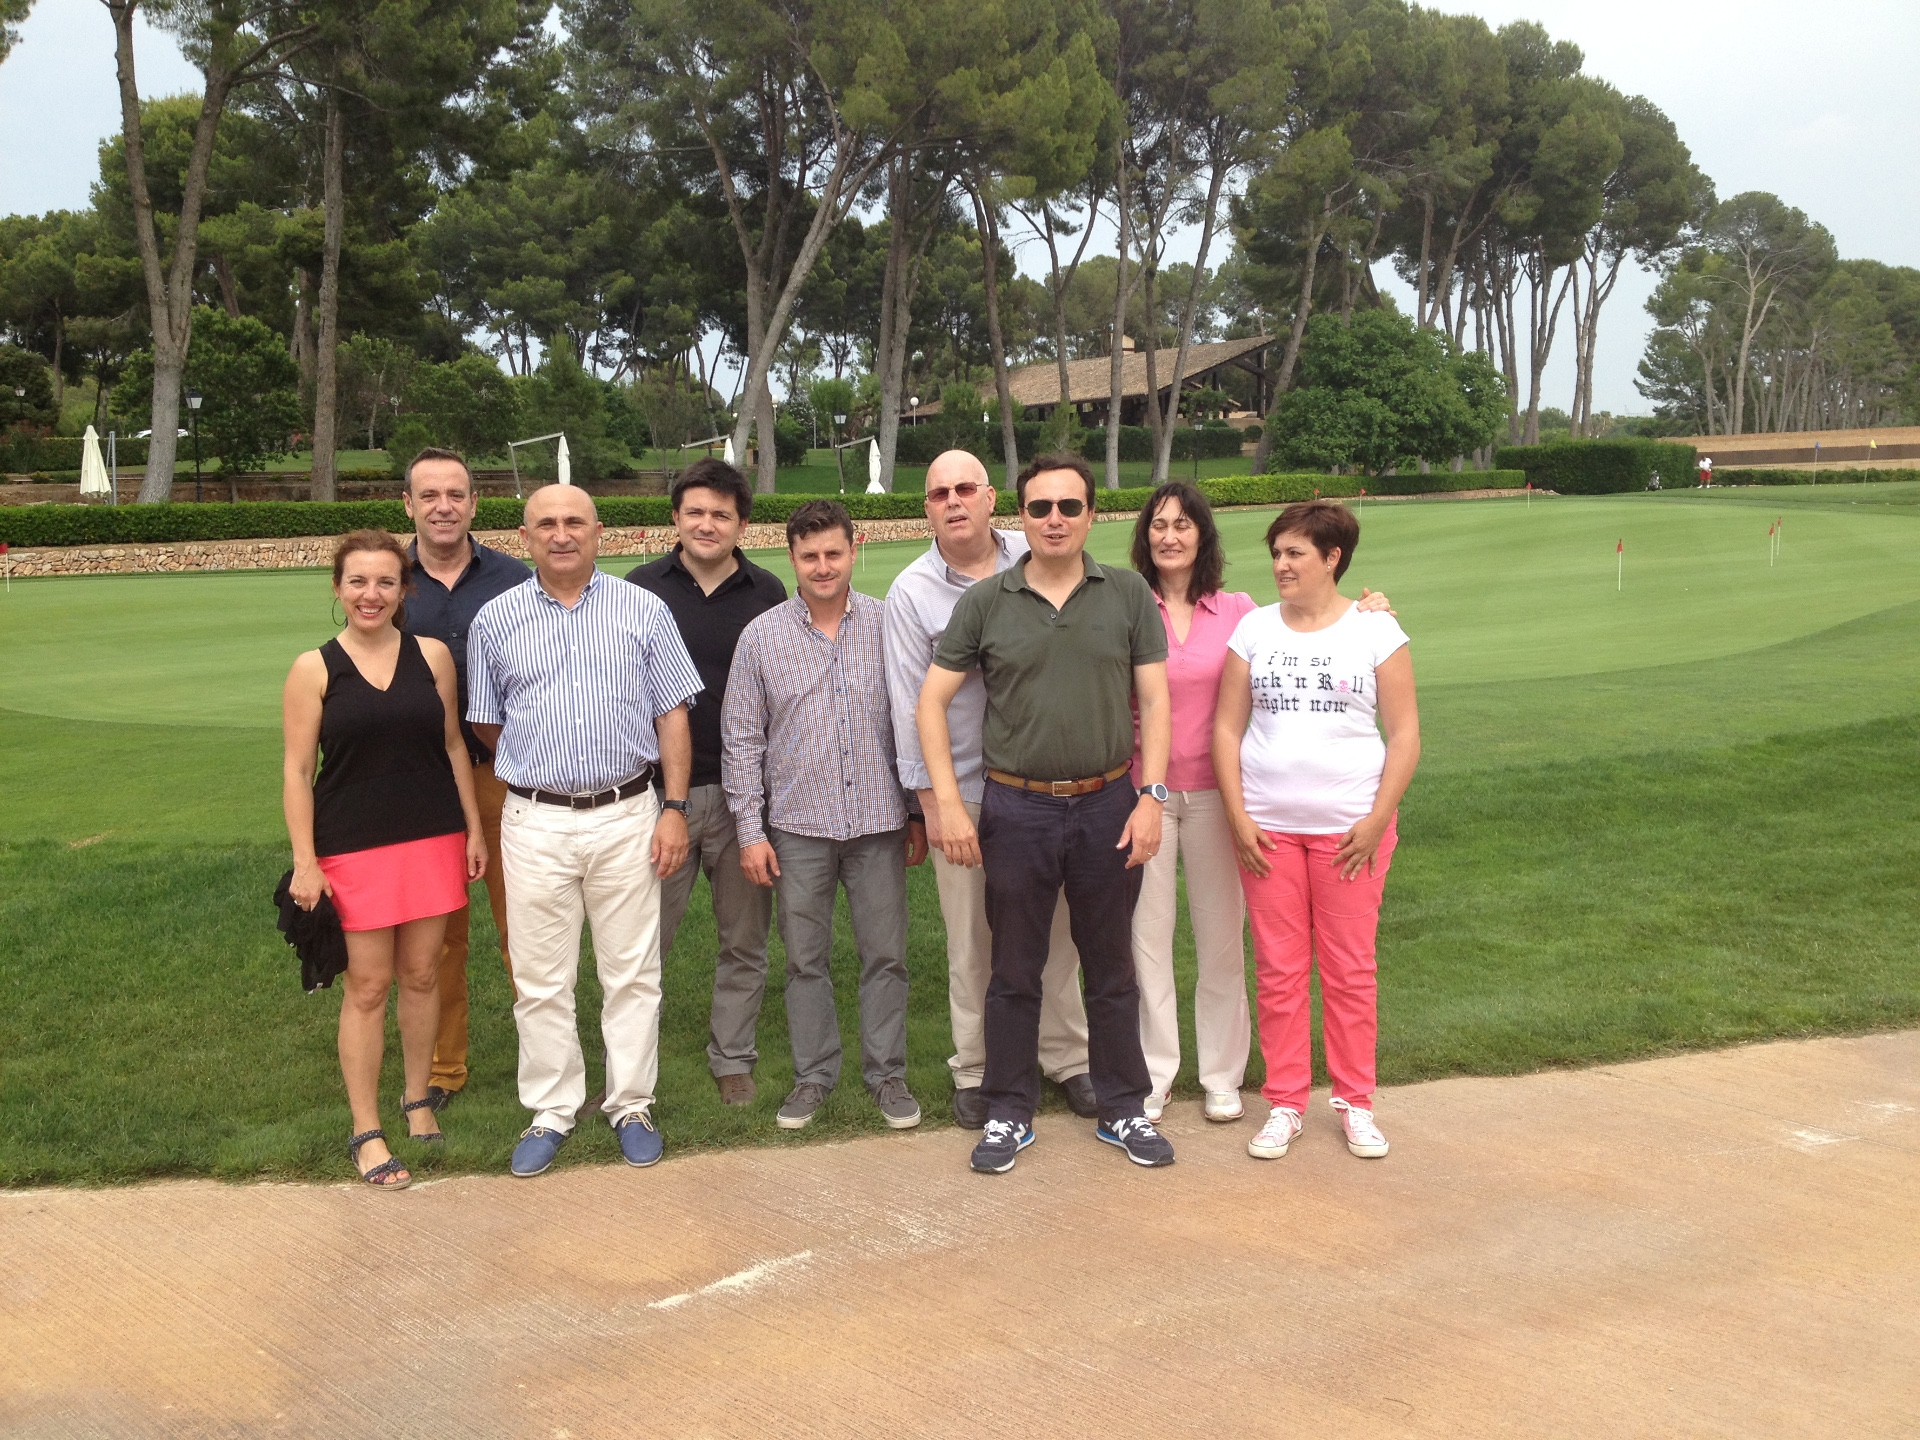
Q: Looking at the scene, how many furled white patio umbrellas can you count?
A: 4